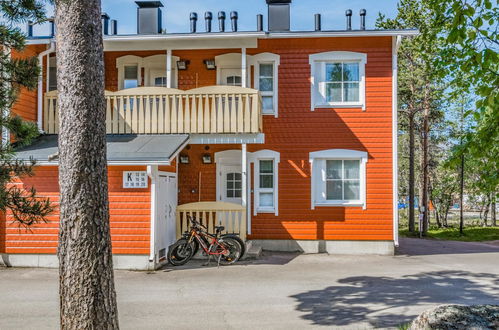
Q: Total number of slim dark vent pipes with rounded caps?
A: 6